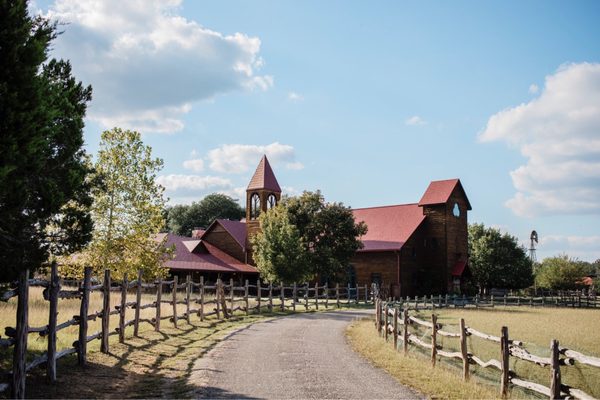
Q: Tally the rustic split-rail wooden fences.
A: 2